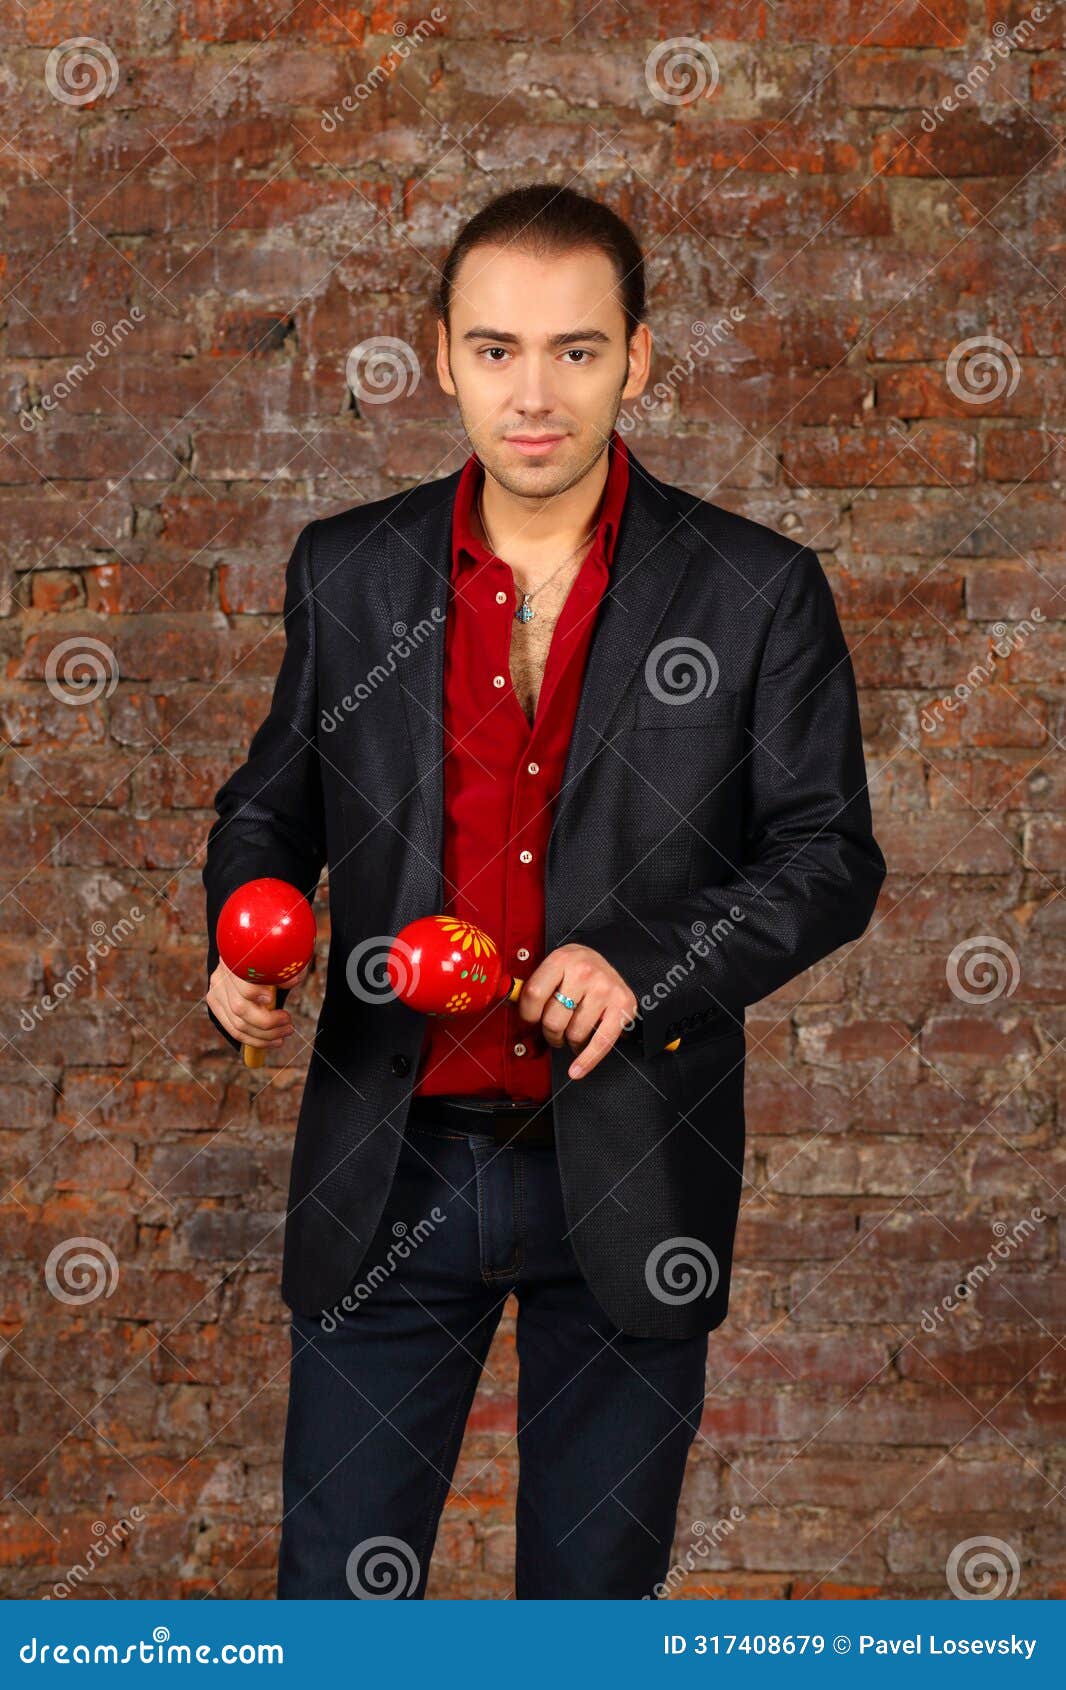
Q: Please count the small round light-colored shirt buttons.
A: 6